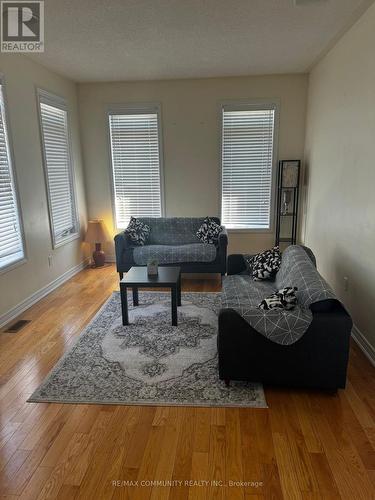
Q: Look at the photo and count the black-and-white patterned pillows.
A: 4